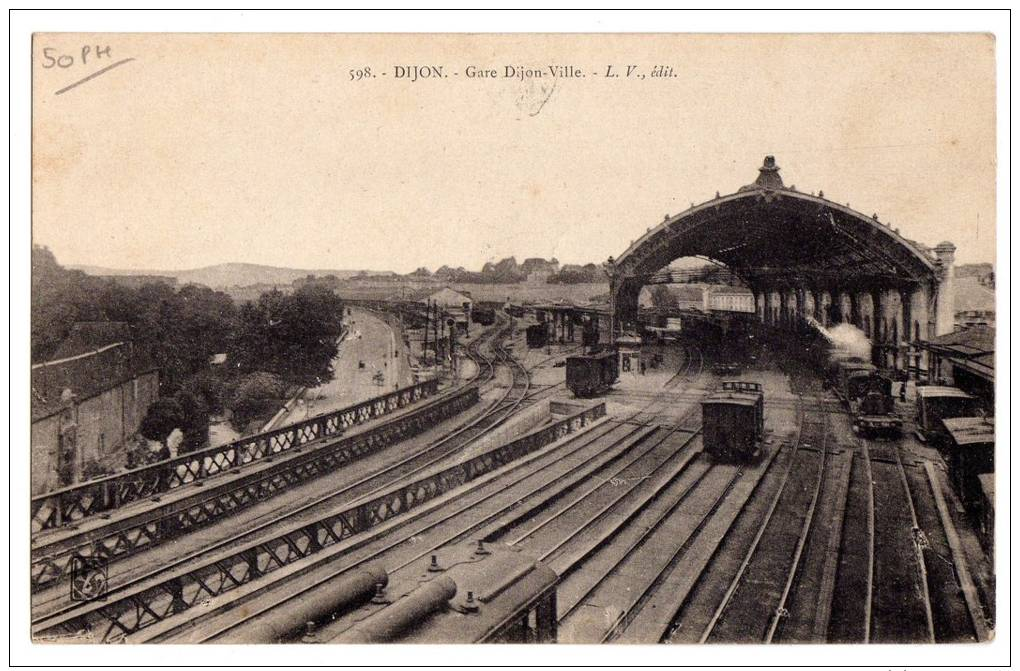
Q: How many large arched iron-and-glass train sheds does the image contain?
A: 1